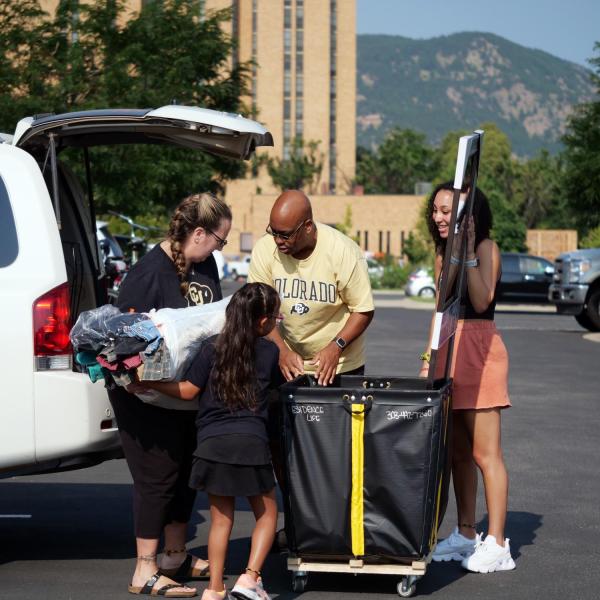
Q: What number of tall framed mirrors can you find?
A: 1